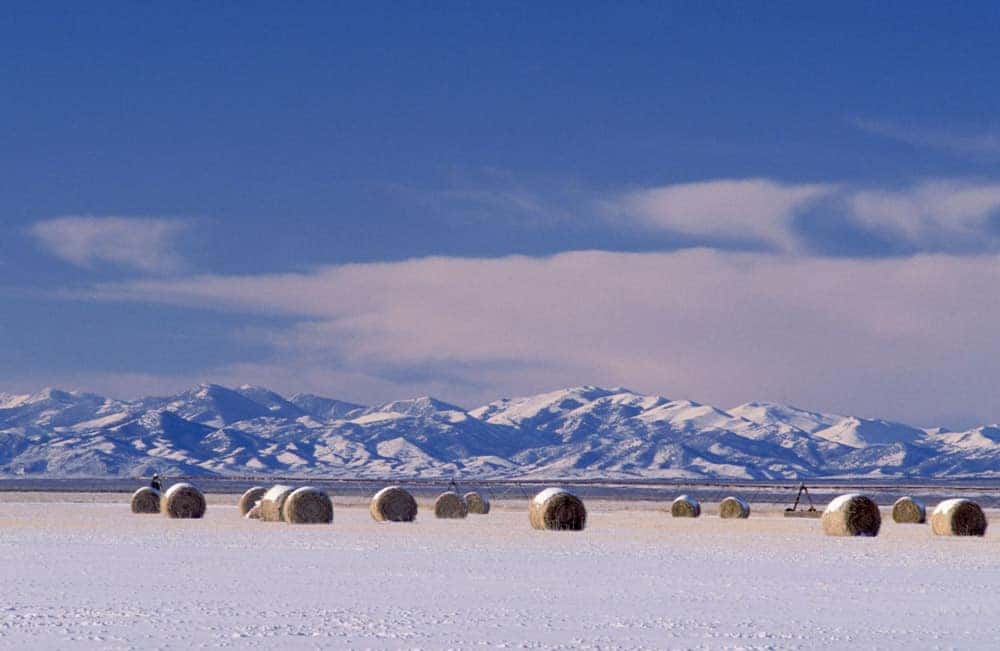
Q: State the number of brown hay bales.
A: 14